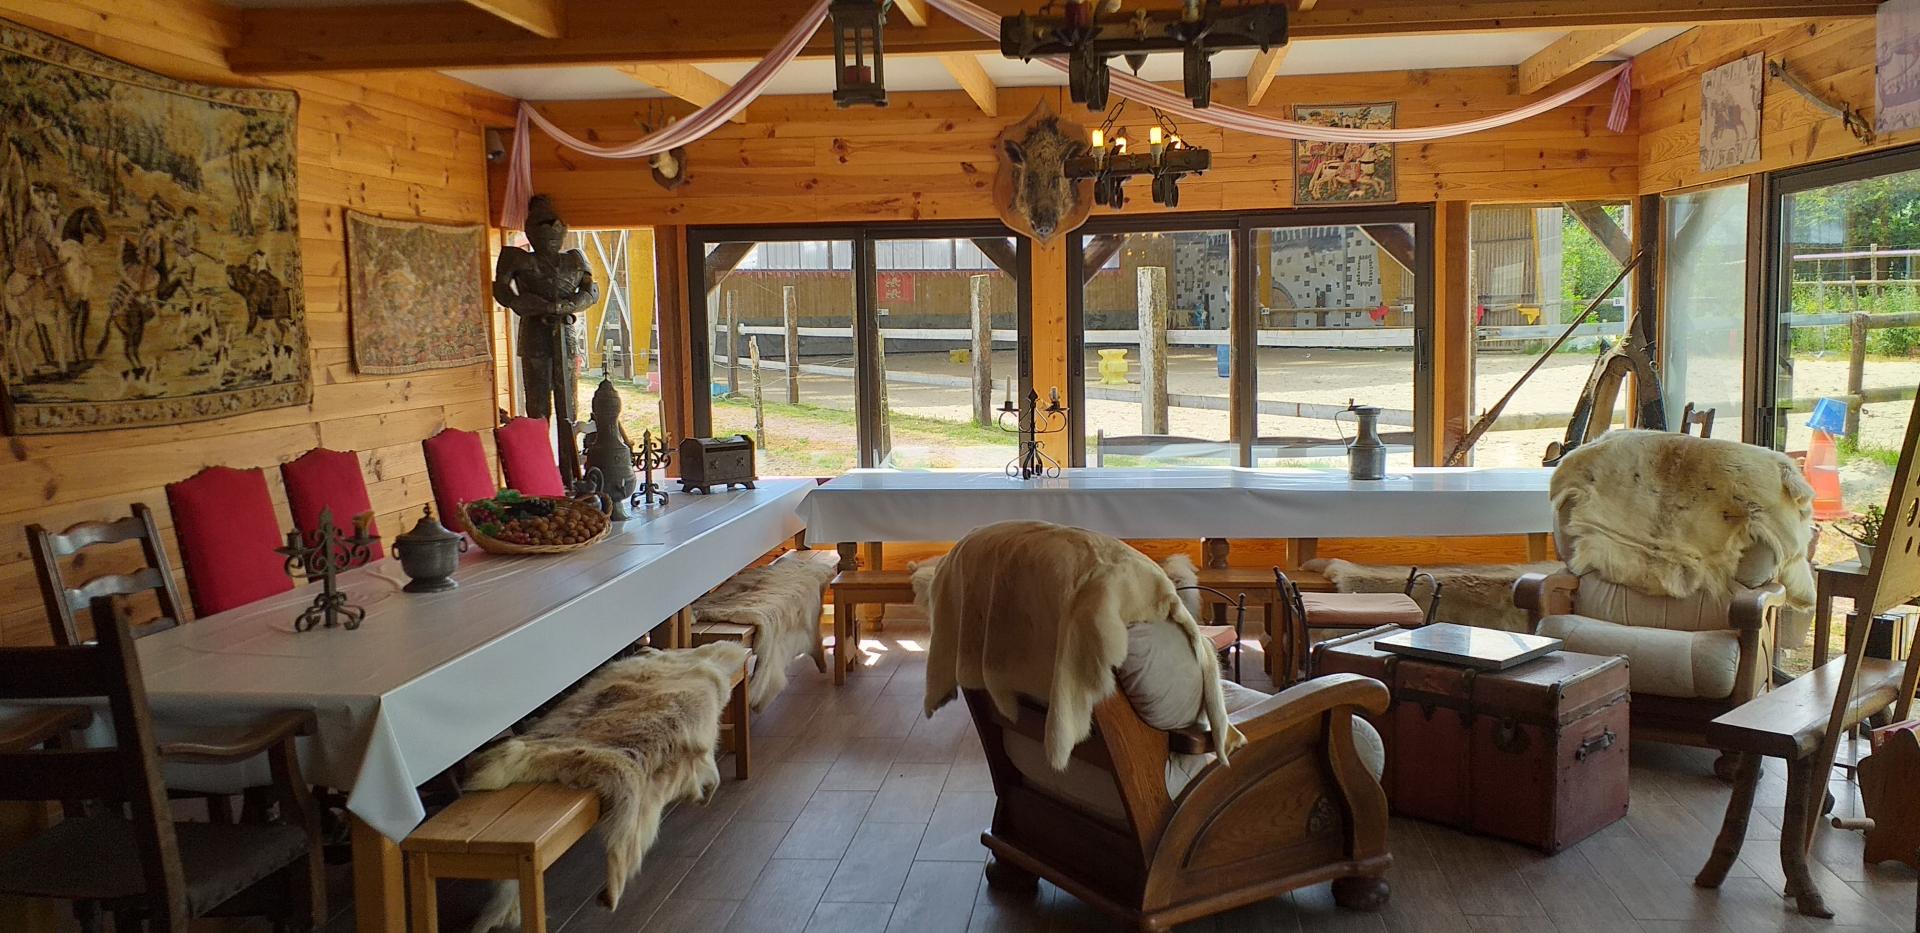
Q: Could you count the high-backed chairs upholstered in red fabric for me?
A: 4